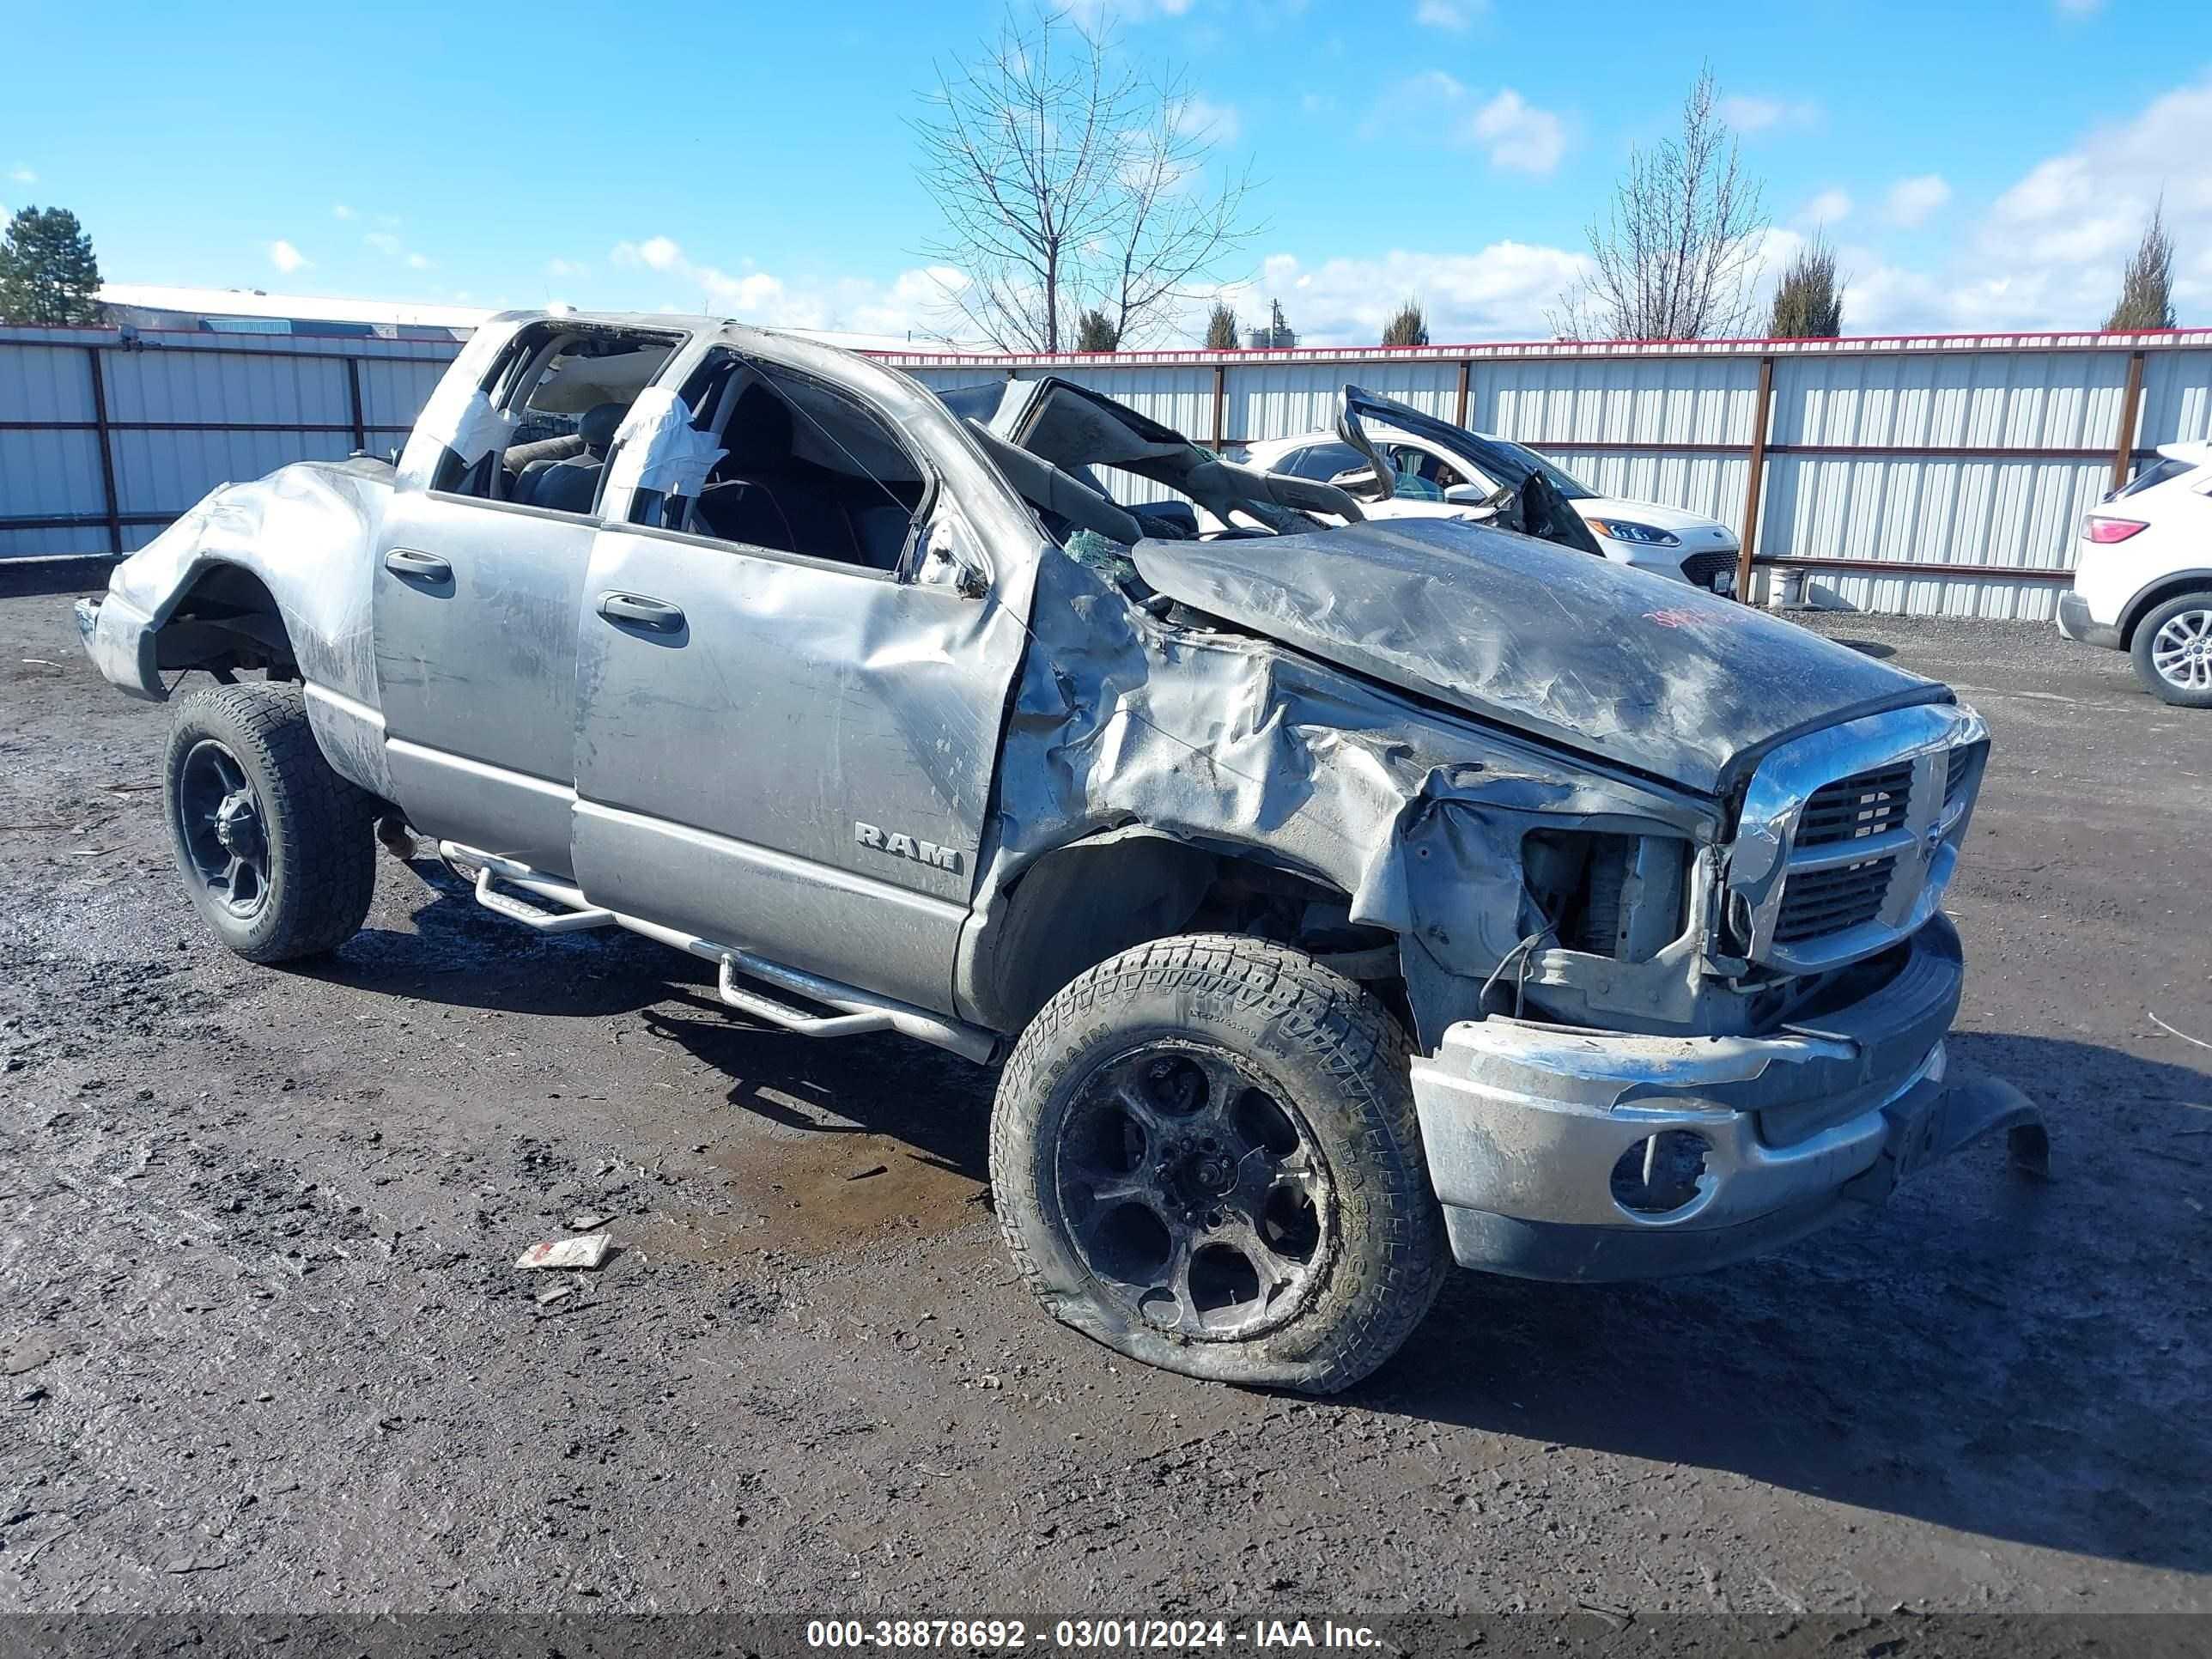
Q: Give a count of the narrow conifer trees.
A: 5